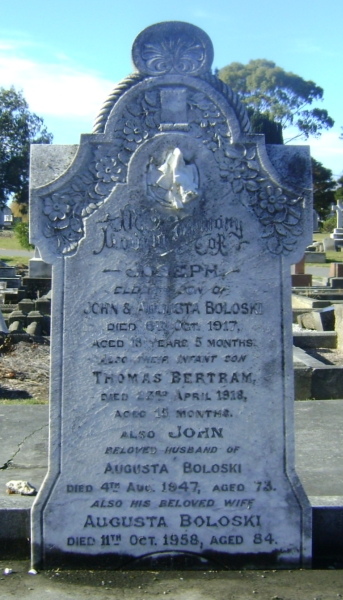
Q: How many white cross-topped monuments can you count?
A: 1